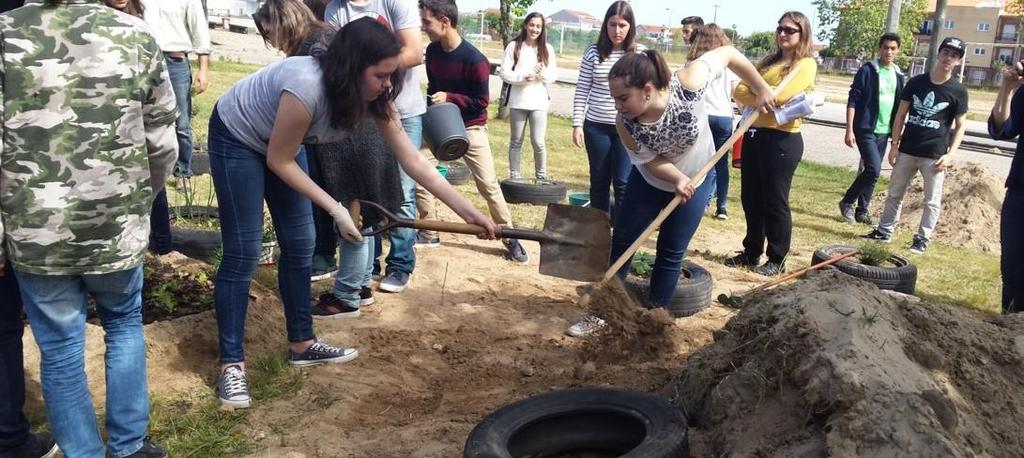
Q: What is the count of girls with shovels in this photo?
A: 2